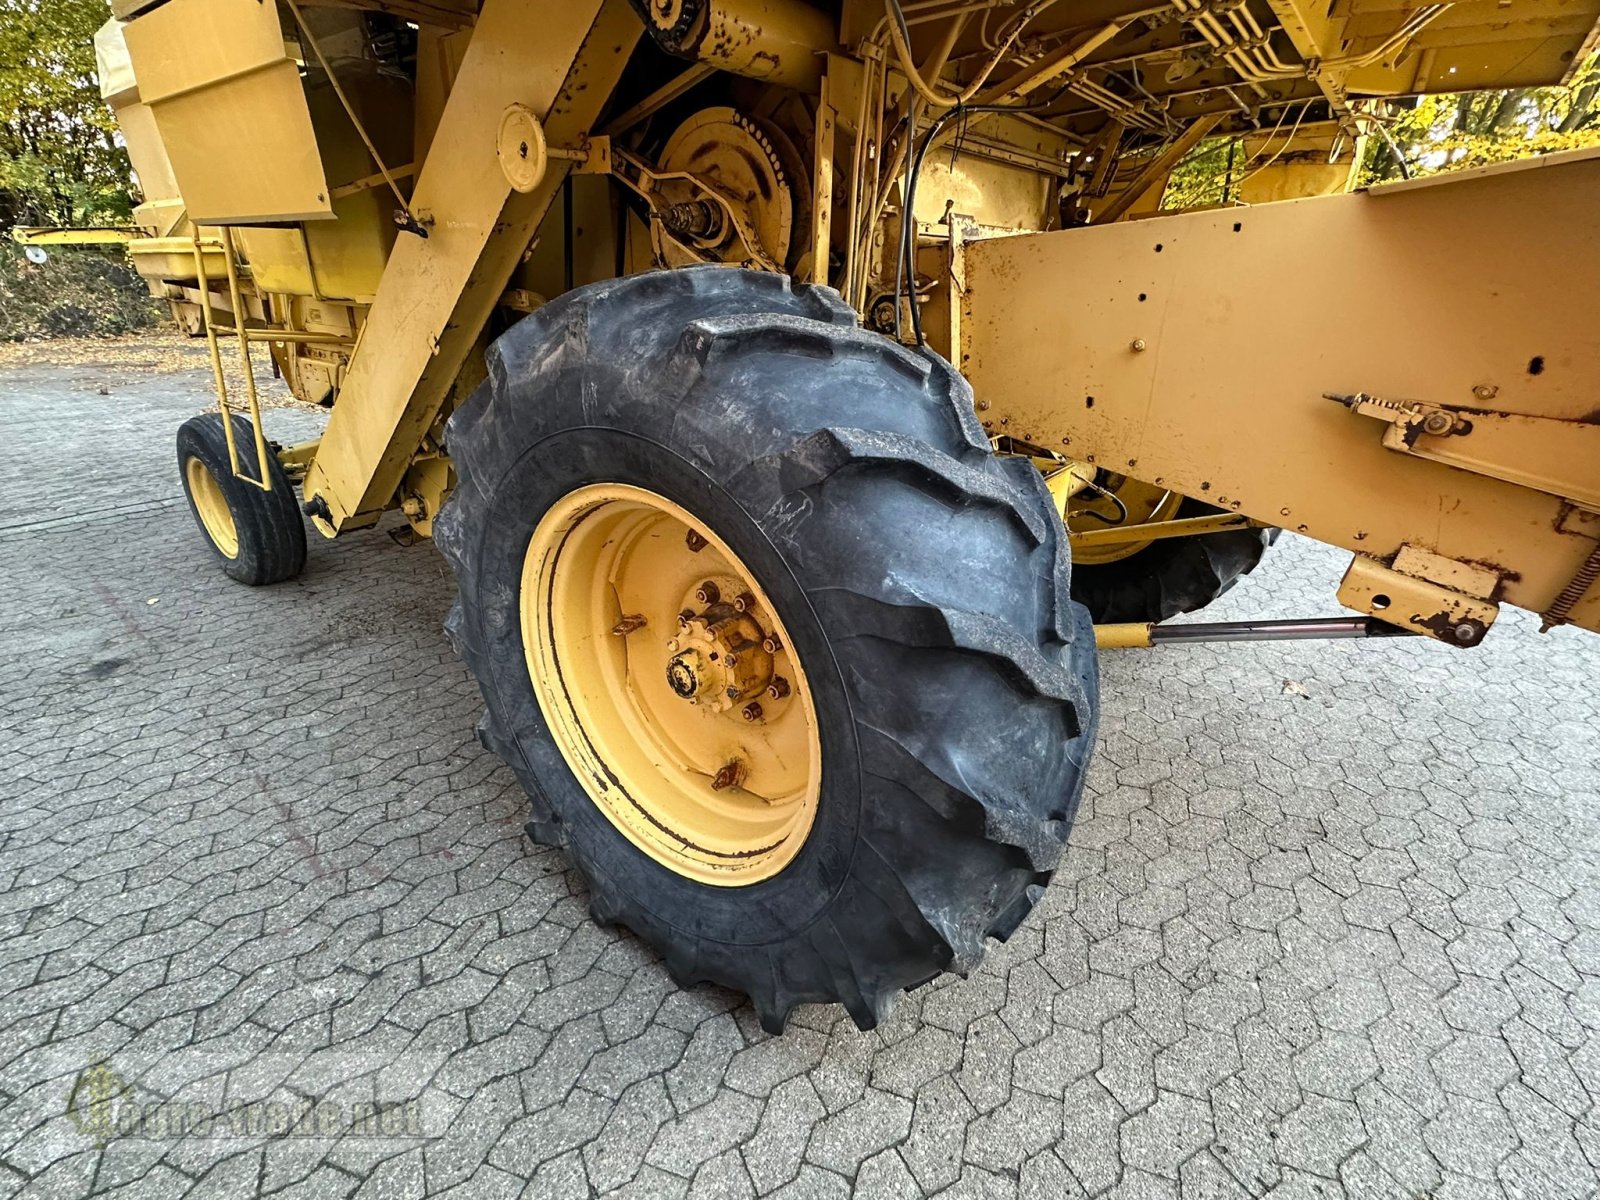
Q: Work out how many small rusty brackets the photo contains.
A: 3